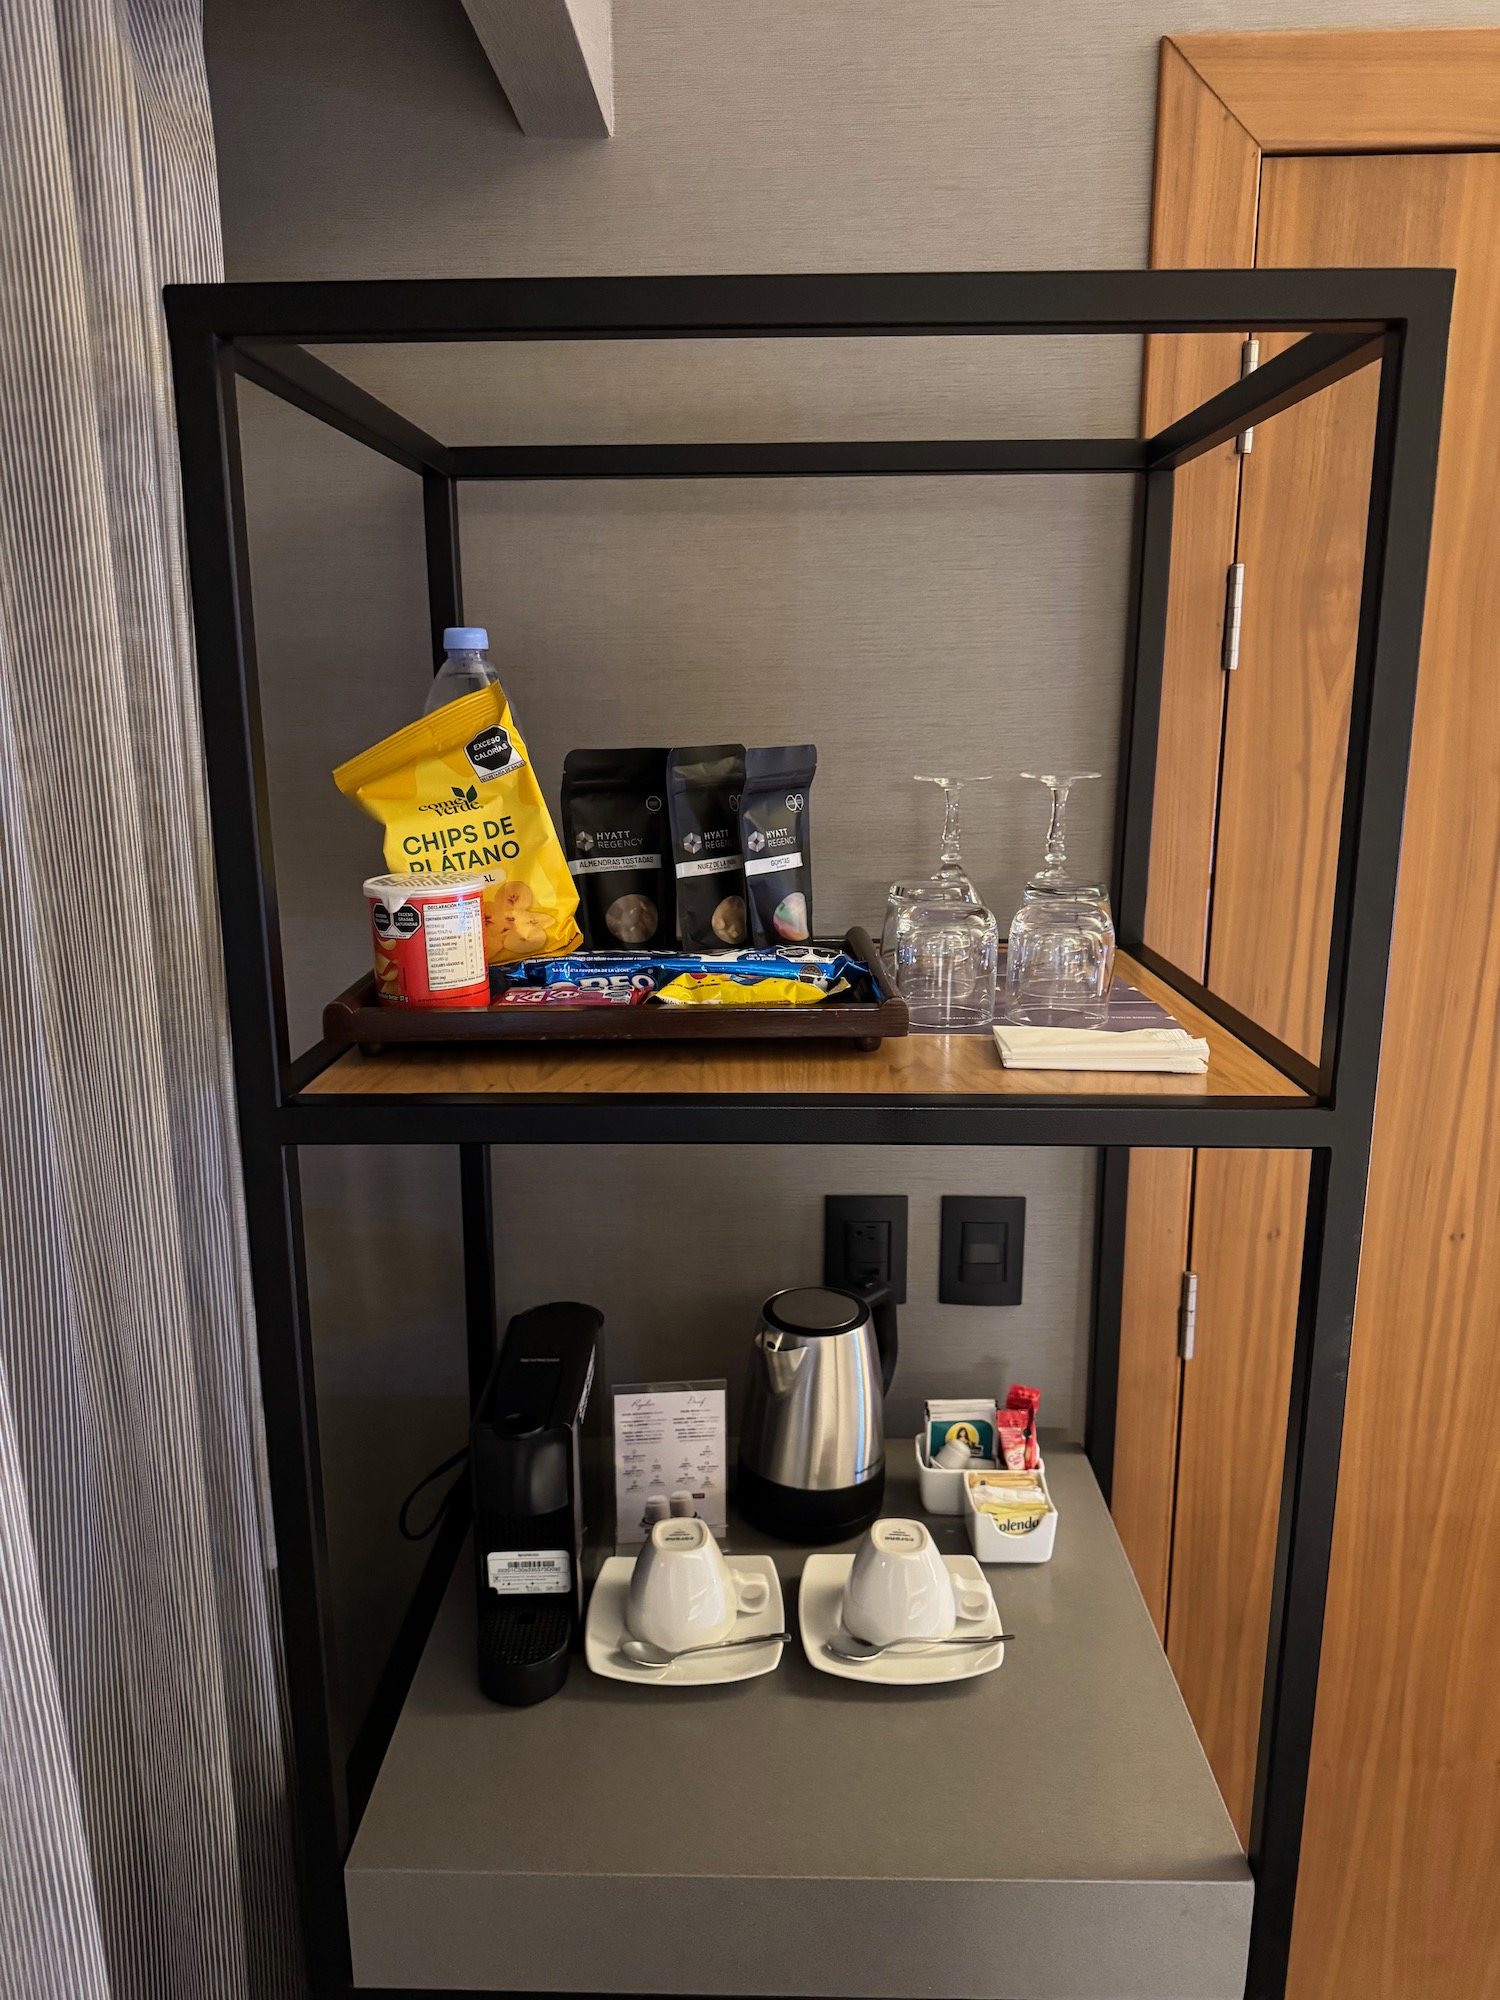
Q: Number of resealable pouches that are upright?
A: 3